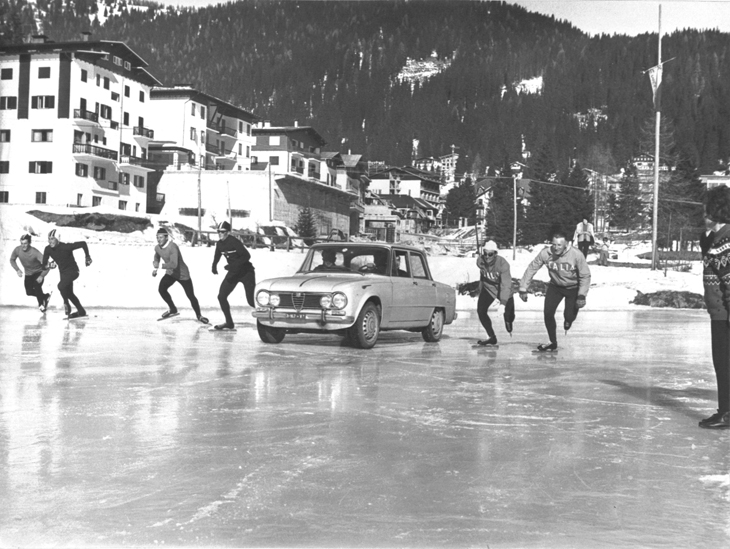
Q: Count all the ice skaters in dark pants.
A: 6